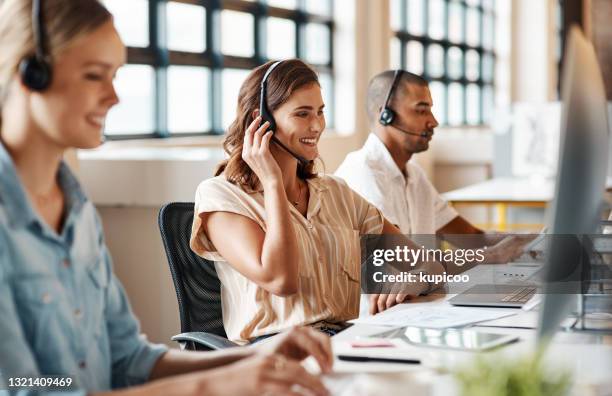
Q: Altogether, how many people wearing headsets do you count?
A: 3